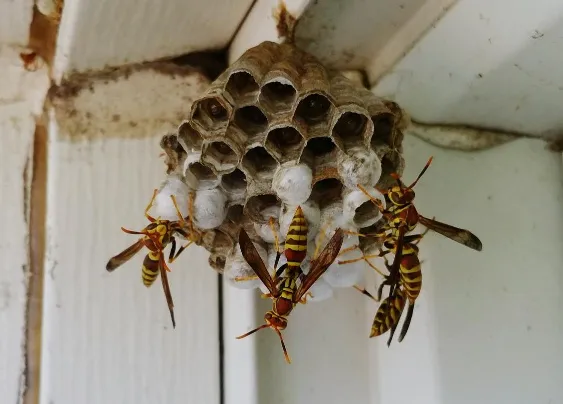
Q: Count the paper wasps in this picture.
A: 4